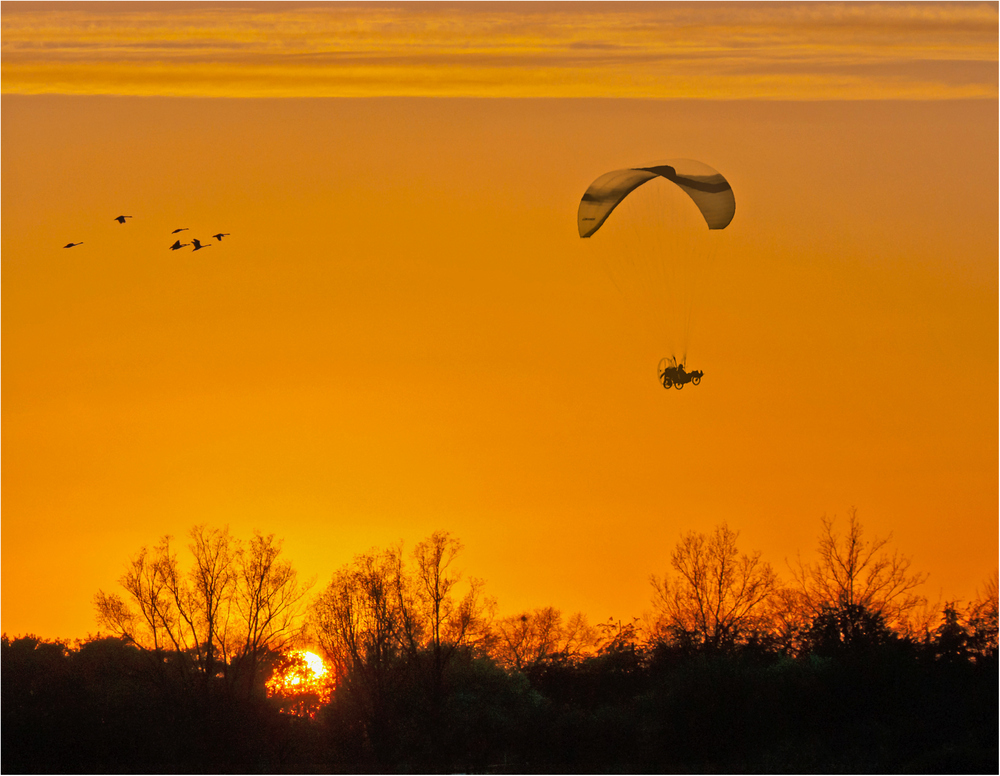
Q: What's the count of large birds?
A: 6